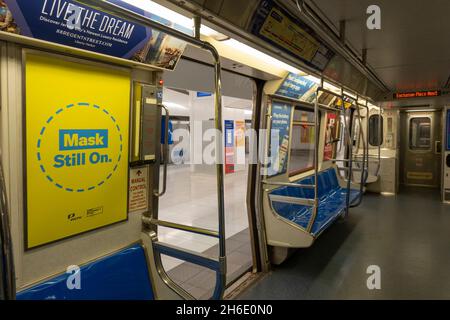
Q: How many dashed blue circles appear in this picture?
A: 1